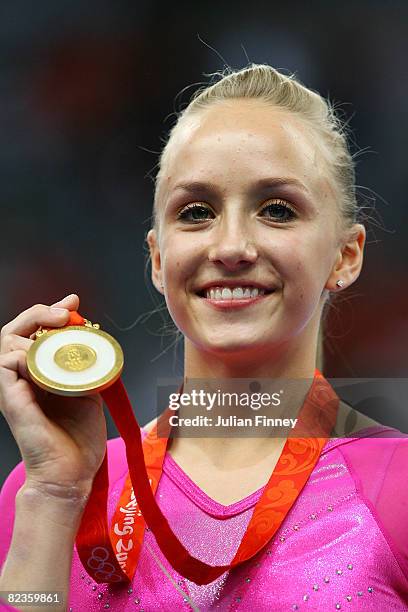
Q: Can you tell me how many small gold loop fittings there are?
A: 2